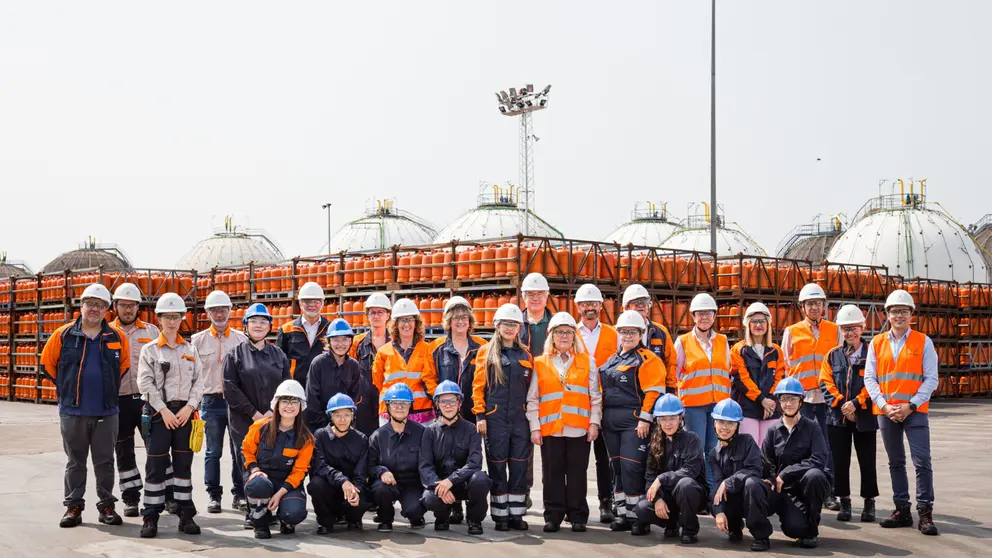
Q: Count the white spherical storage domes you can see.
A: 6